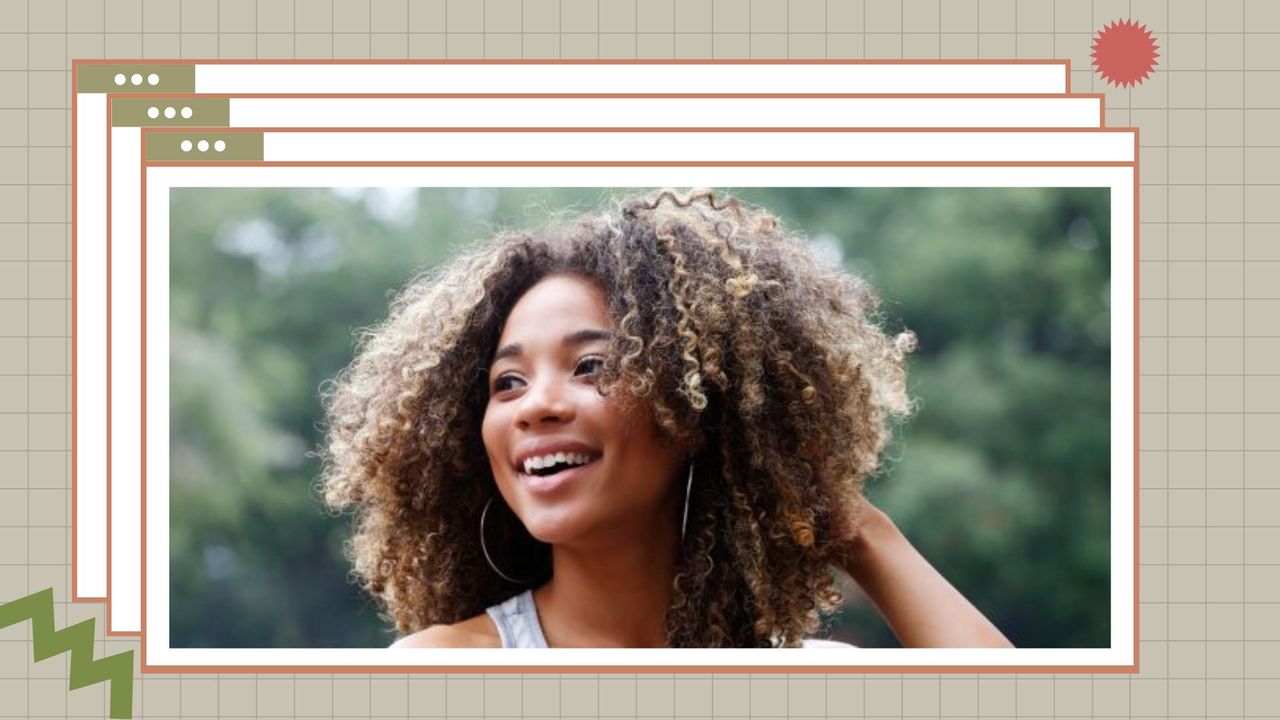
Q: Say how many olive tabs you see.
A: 3